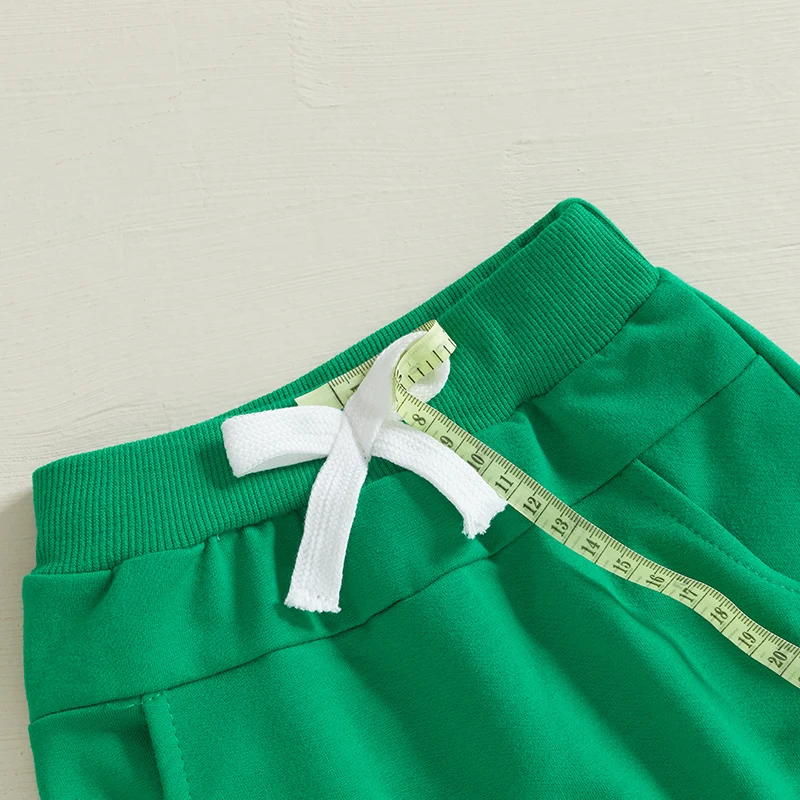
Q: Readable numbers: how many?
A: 13